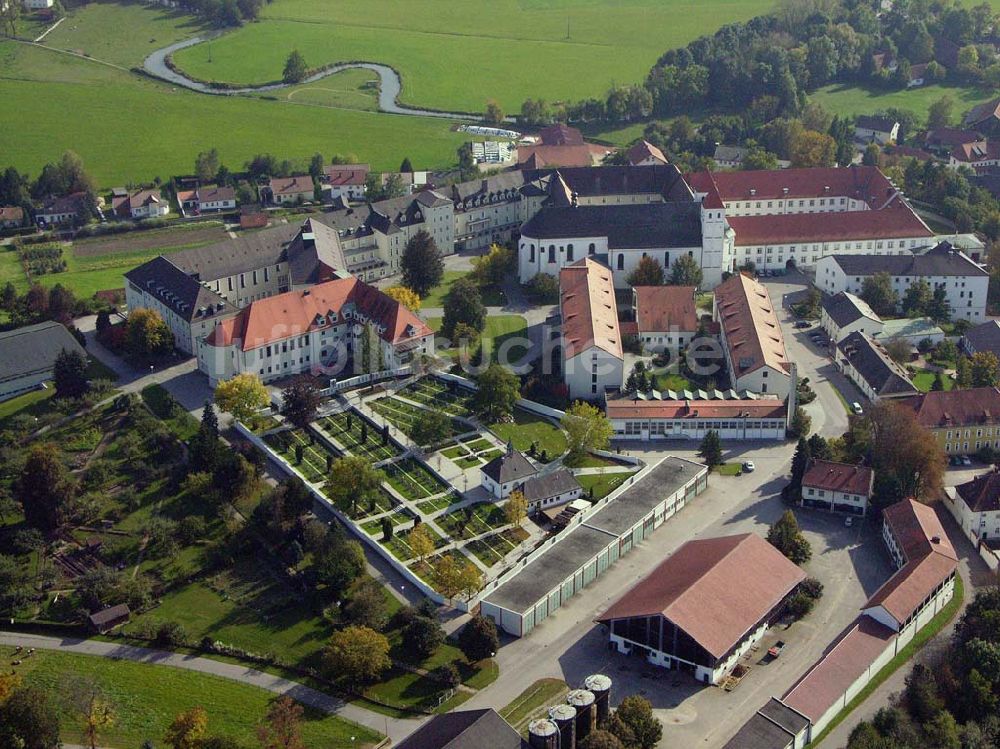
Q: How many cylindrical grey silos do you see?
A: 4